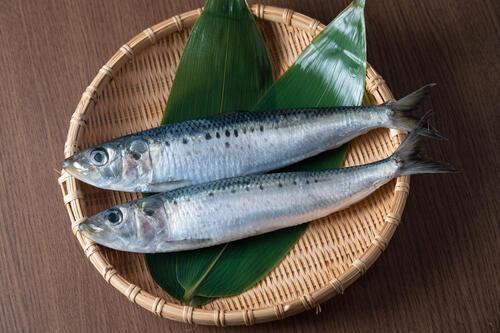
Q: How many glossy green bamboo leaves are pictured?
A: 2